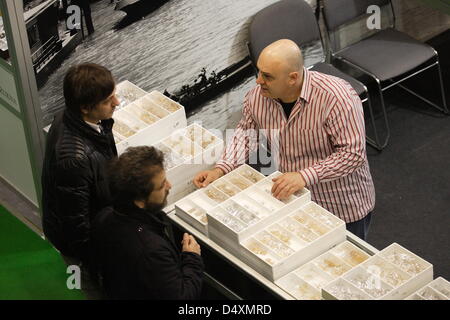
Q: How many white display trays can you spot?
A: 9